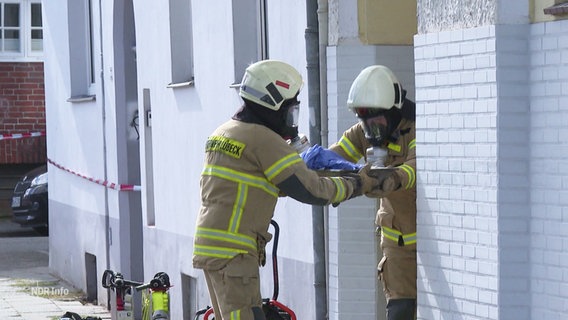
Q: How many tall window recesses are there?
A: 3